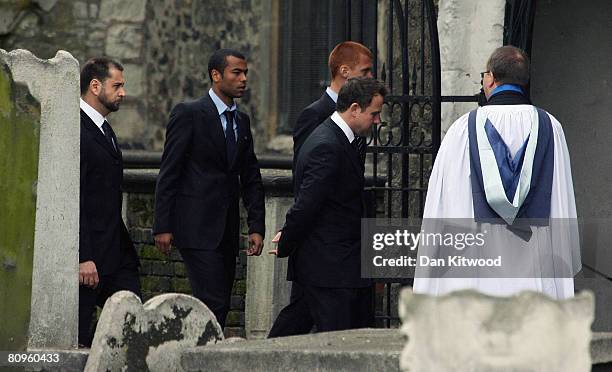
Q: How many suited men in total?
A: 4